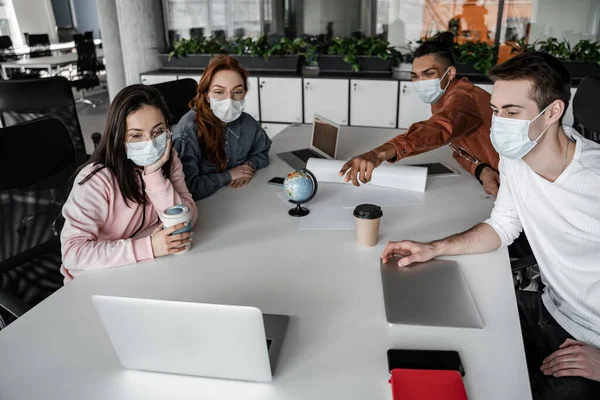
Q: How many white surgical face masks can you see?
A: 4